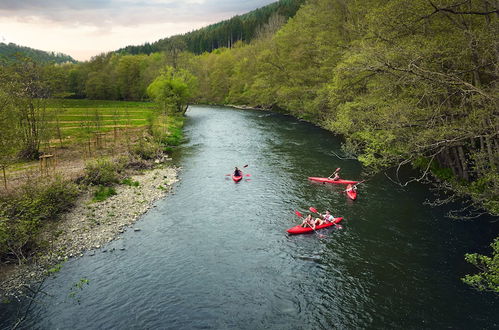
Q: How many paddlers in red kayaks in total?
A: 5